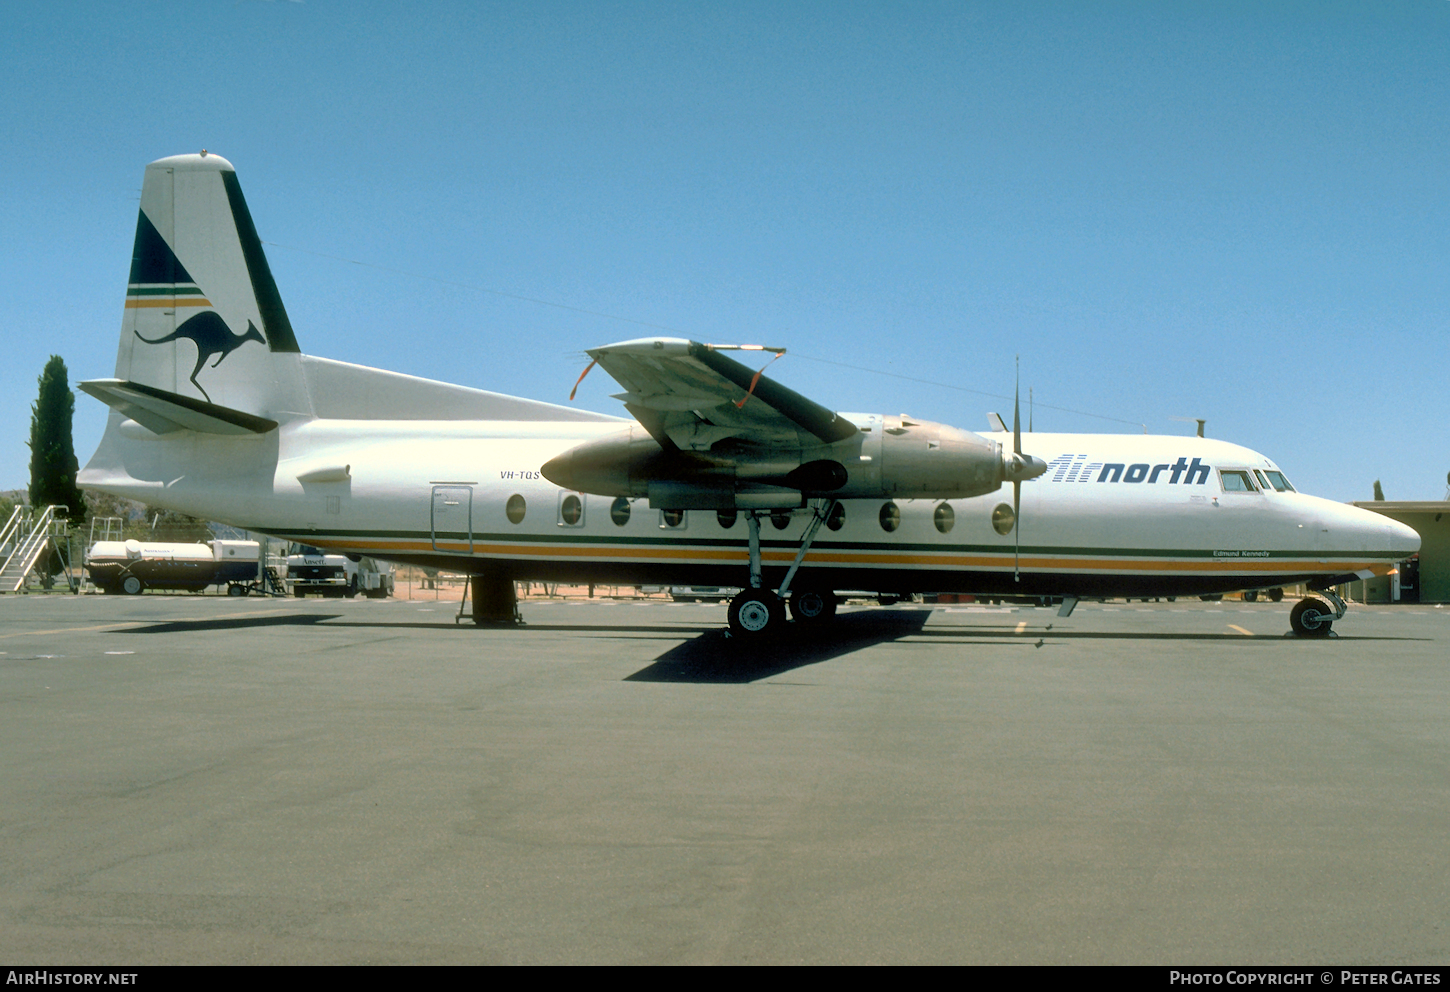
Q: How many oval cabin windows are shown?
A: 10